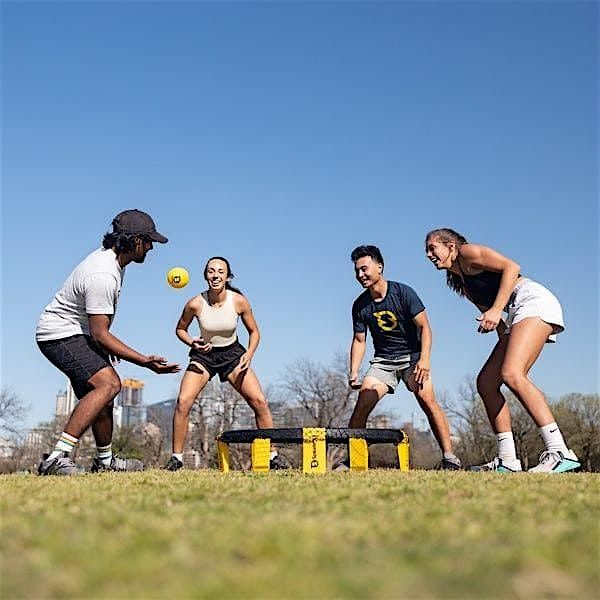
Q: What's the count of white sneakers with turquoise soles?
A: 2